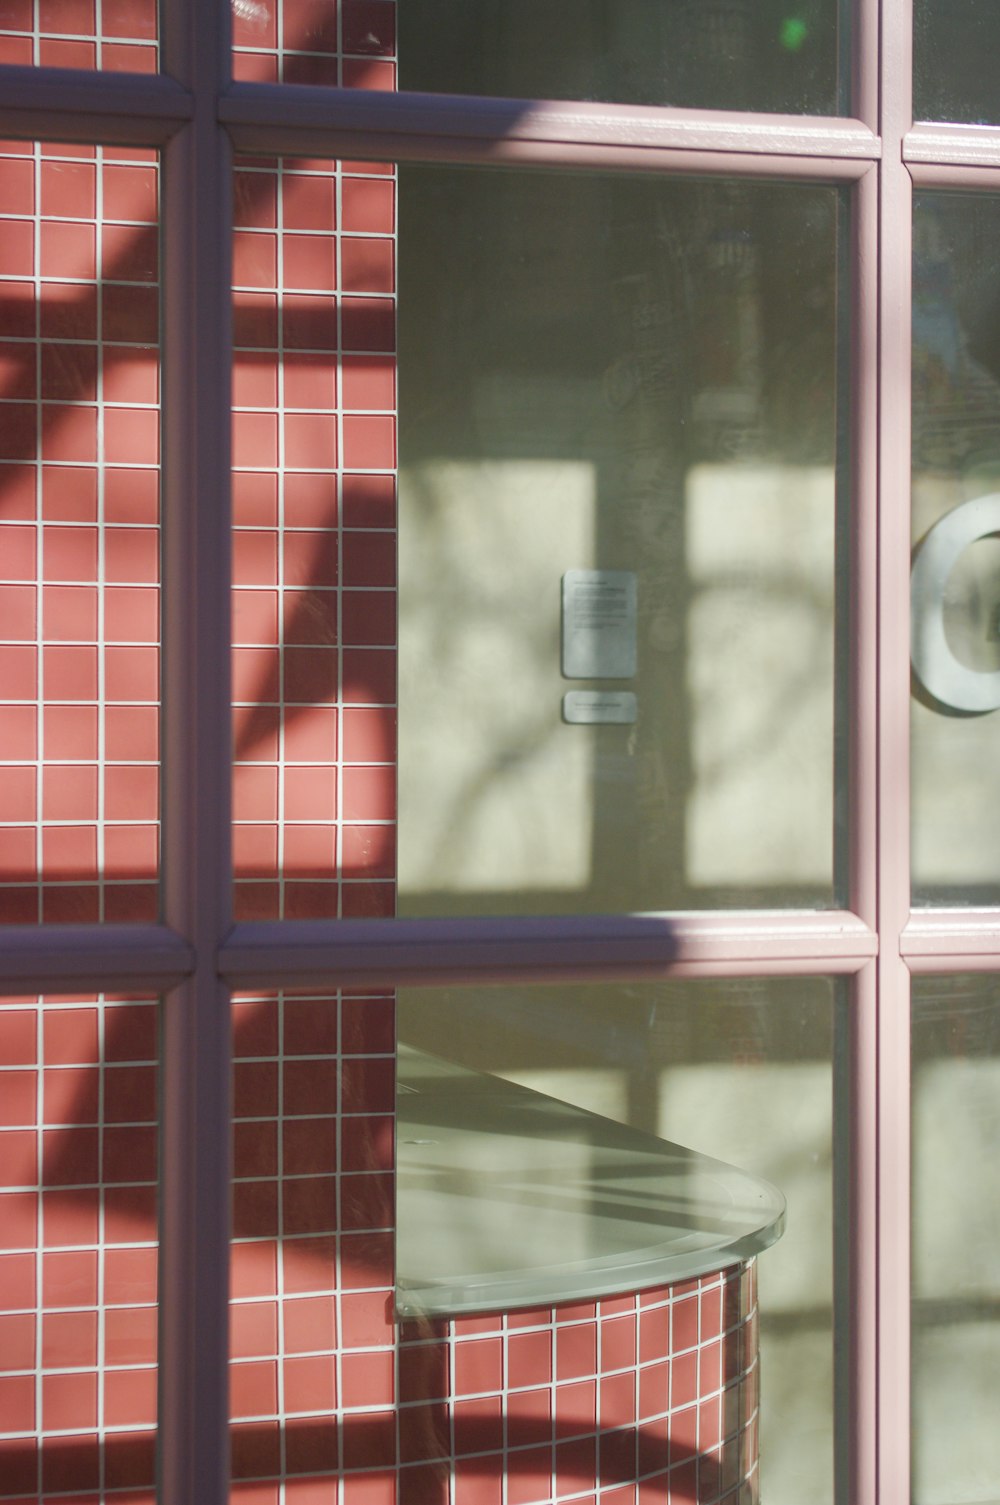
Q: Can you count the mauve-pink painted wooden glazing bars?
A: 4